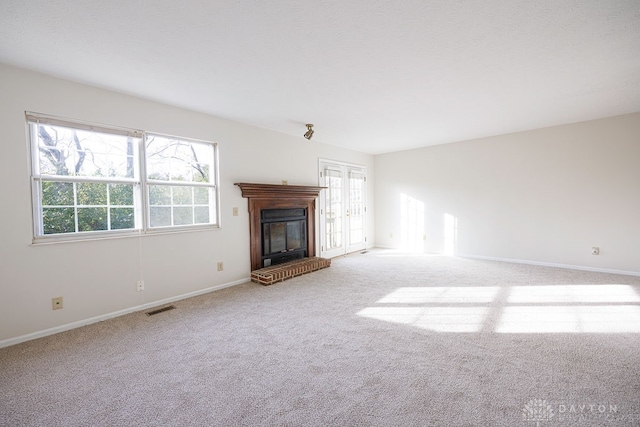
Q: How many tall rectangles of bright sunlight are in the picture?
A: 2